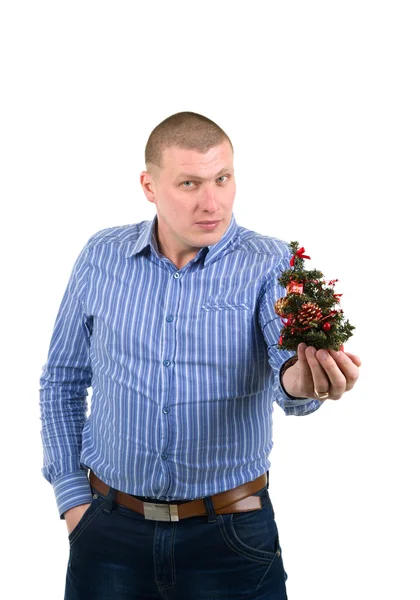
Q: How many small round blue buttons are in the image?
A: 5